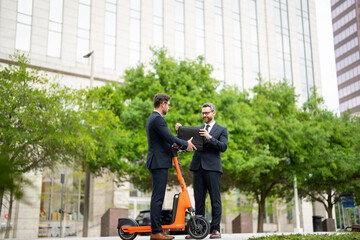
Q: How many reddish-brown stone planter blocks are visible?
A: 3